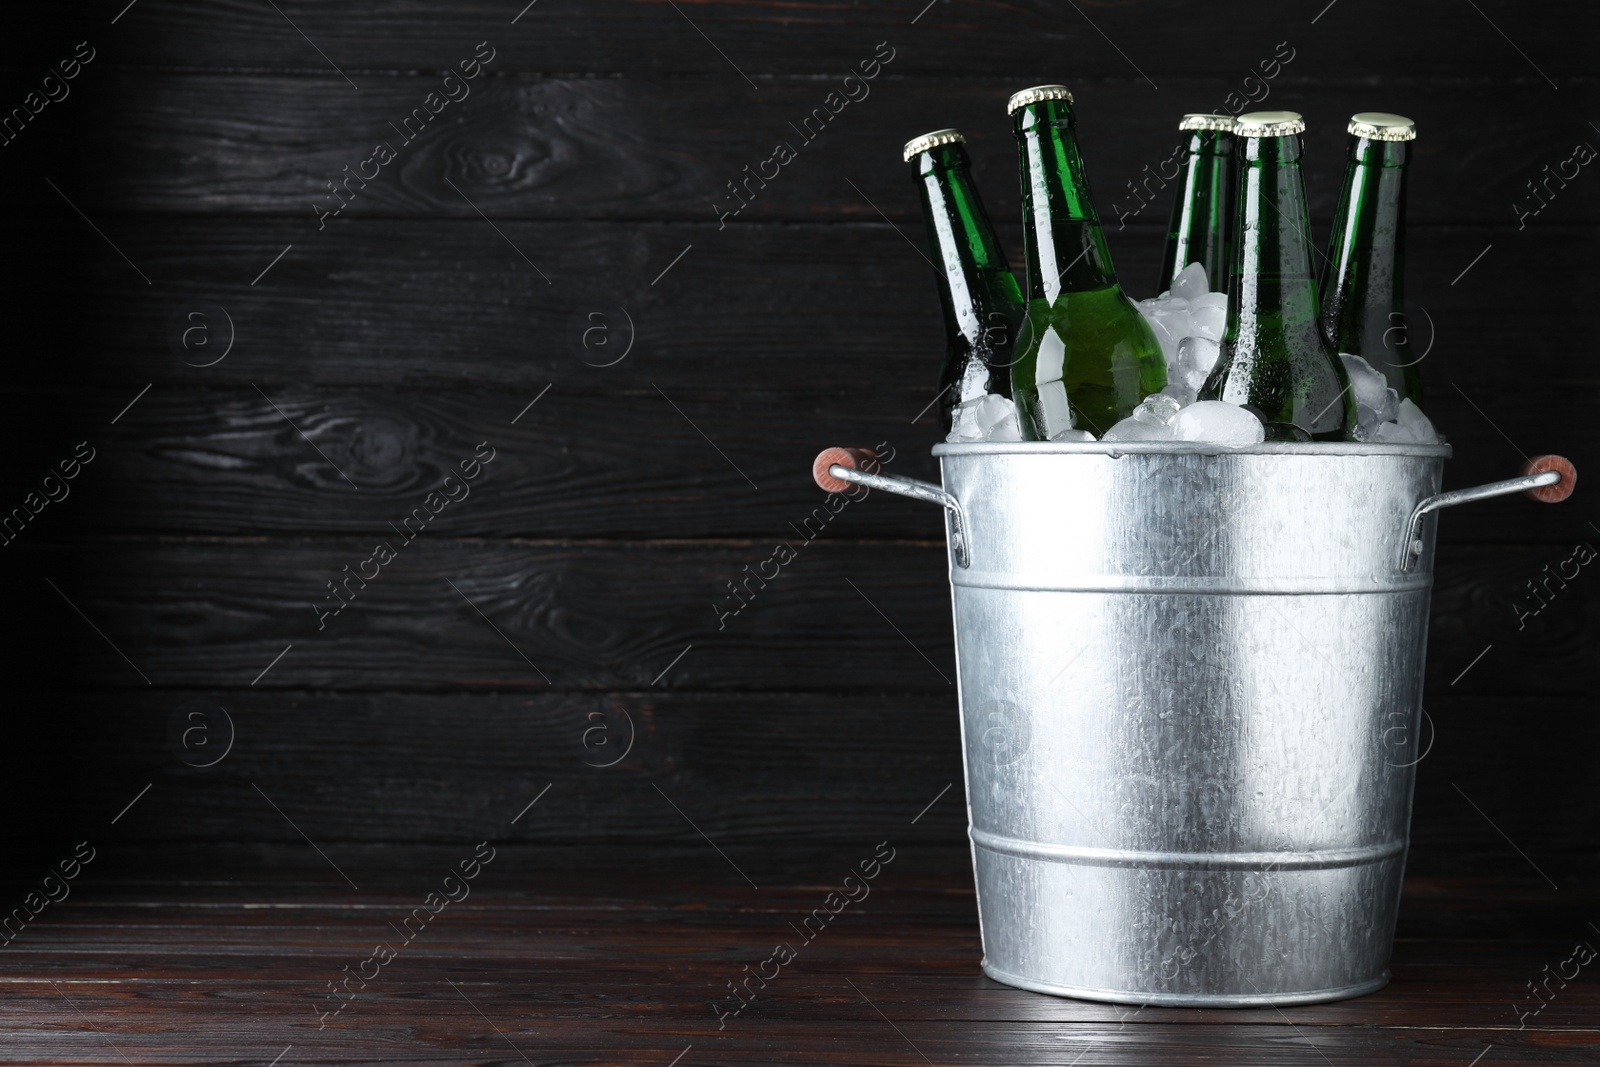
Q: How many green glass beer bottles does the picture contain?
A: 5